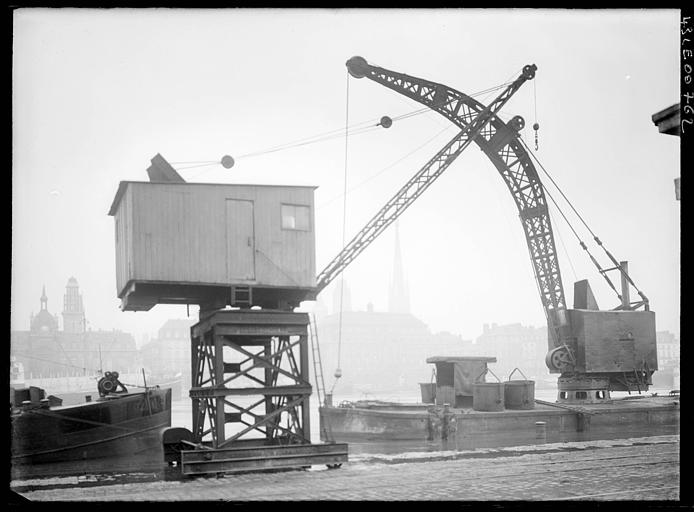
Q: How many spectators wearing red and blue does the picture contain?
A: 0